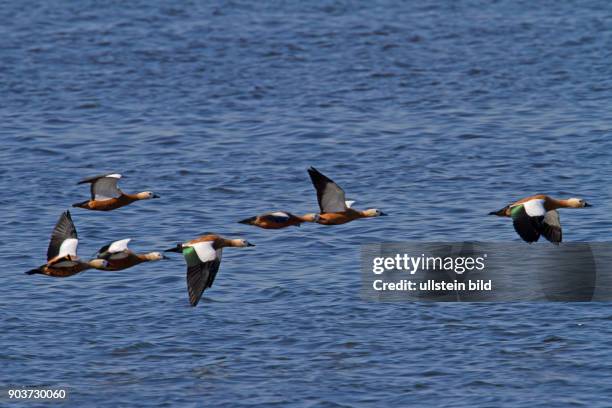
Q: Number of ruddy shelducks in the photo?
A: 7